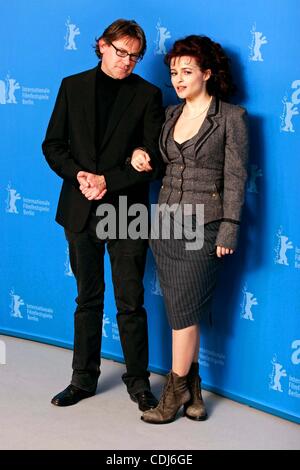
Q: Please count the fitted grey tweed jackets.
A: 1